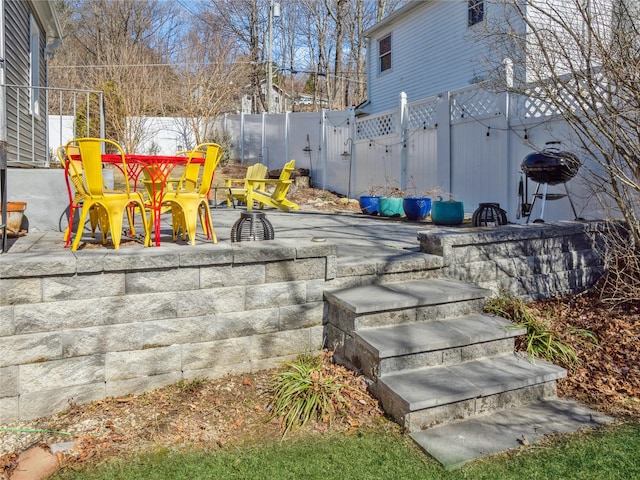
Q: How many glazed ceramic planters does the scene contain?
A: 4